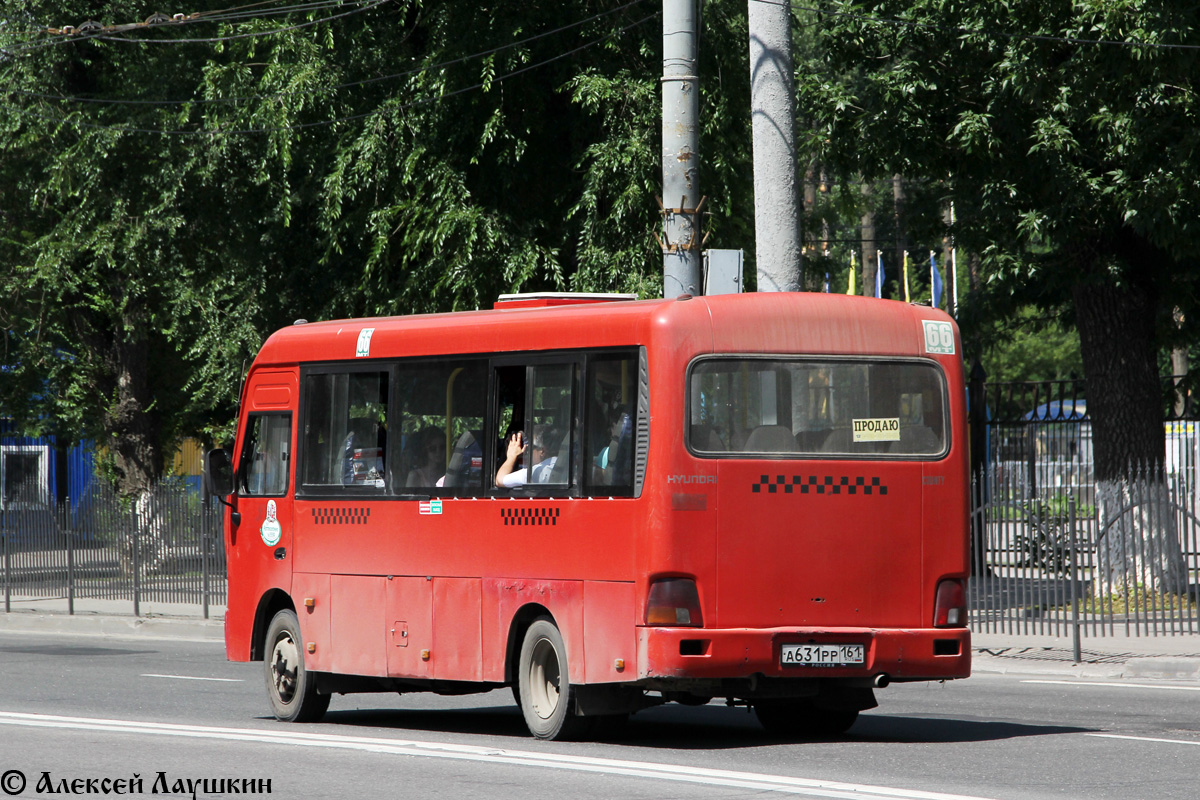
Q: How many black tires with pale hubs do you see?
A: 2